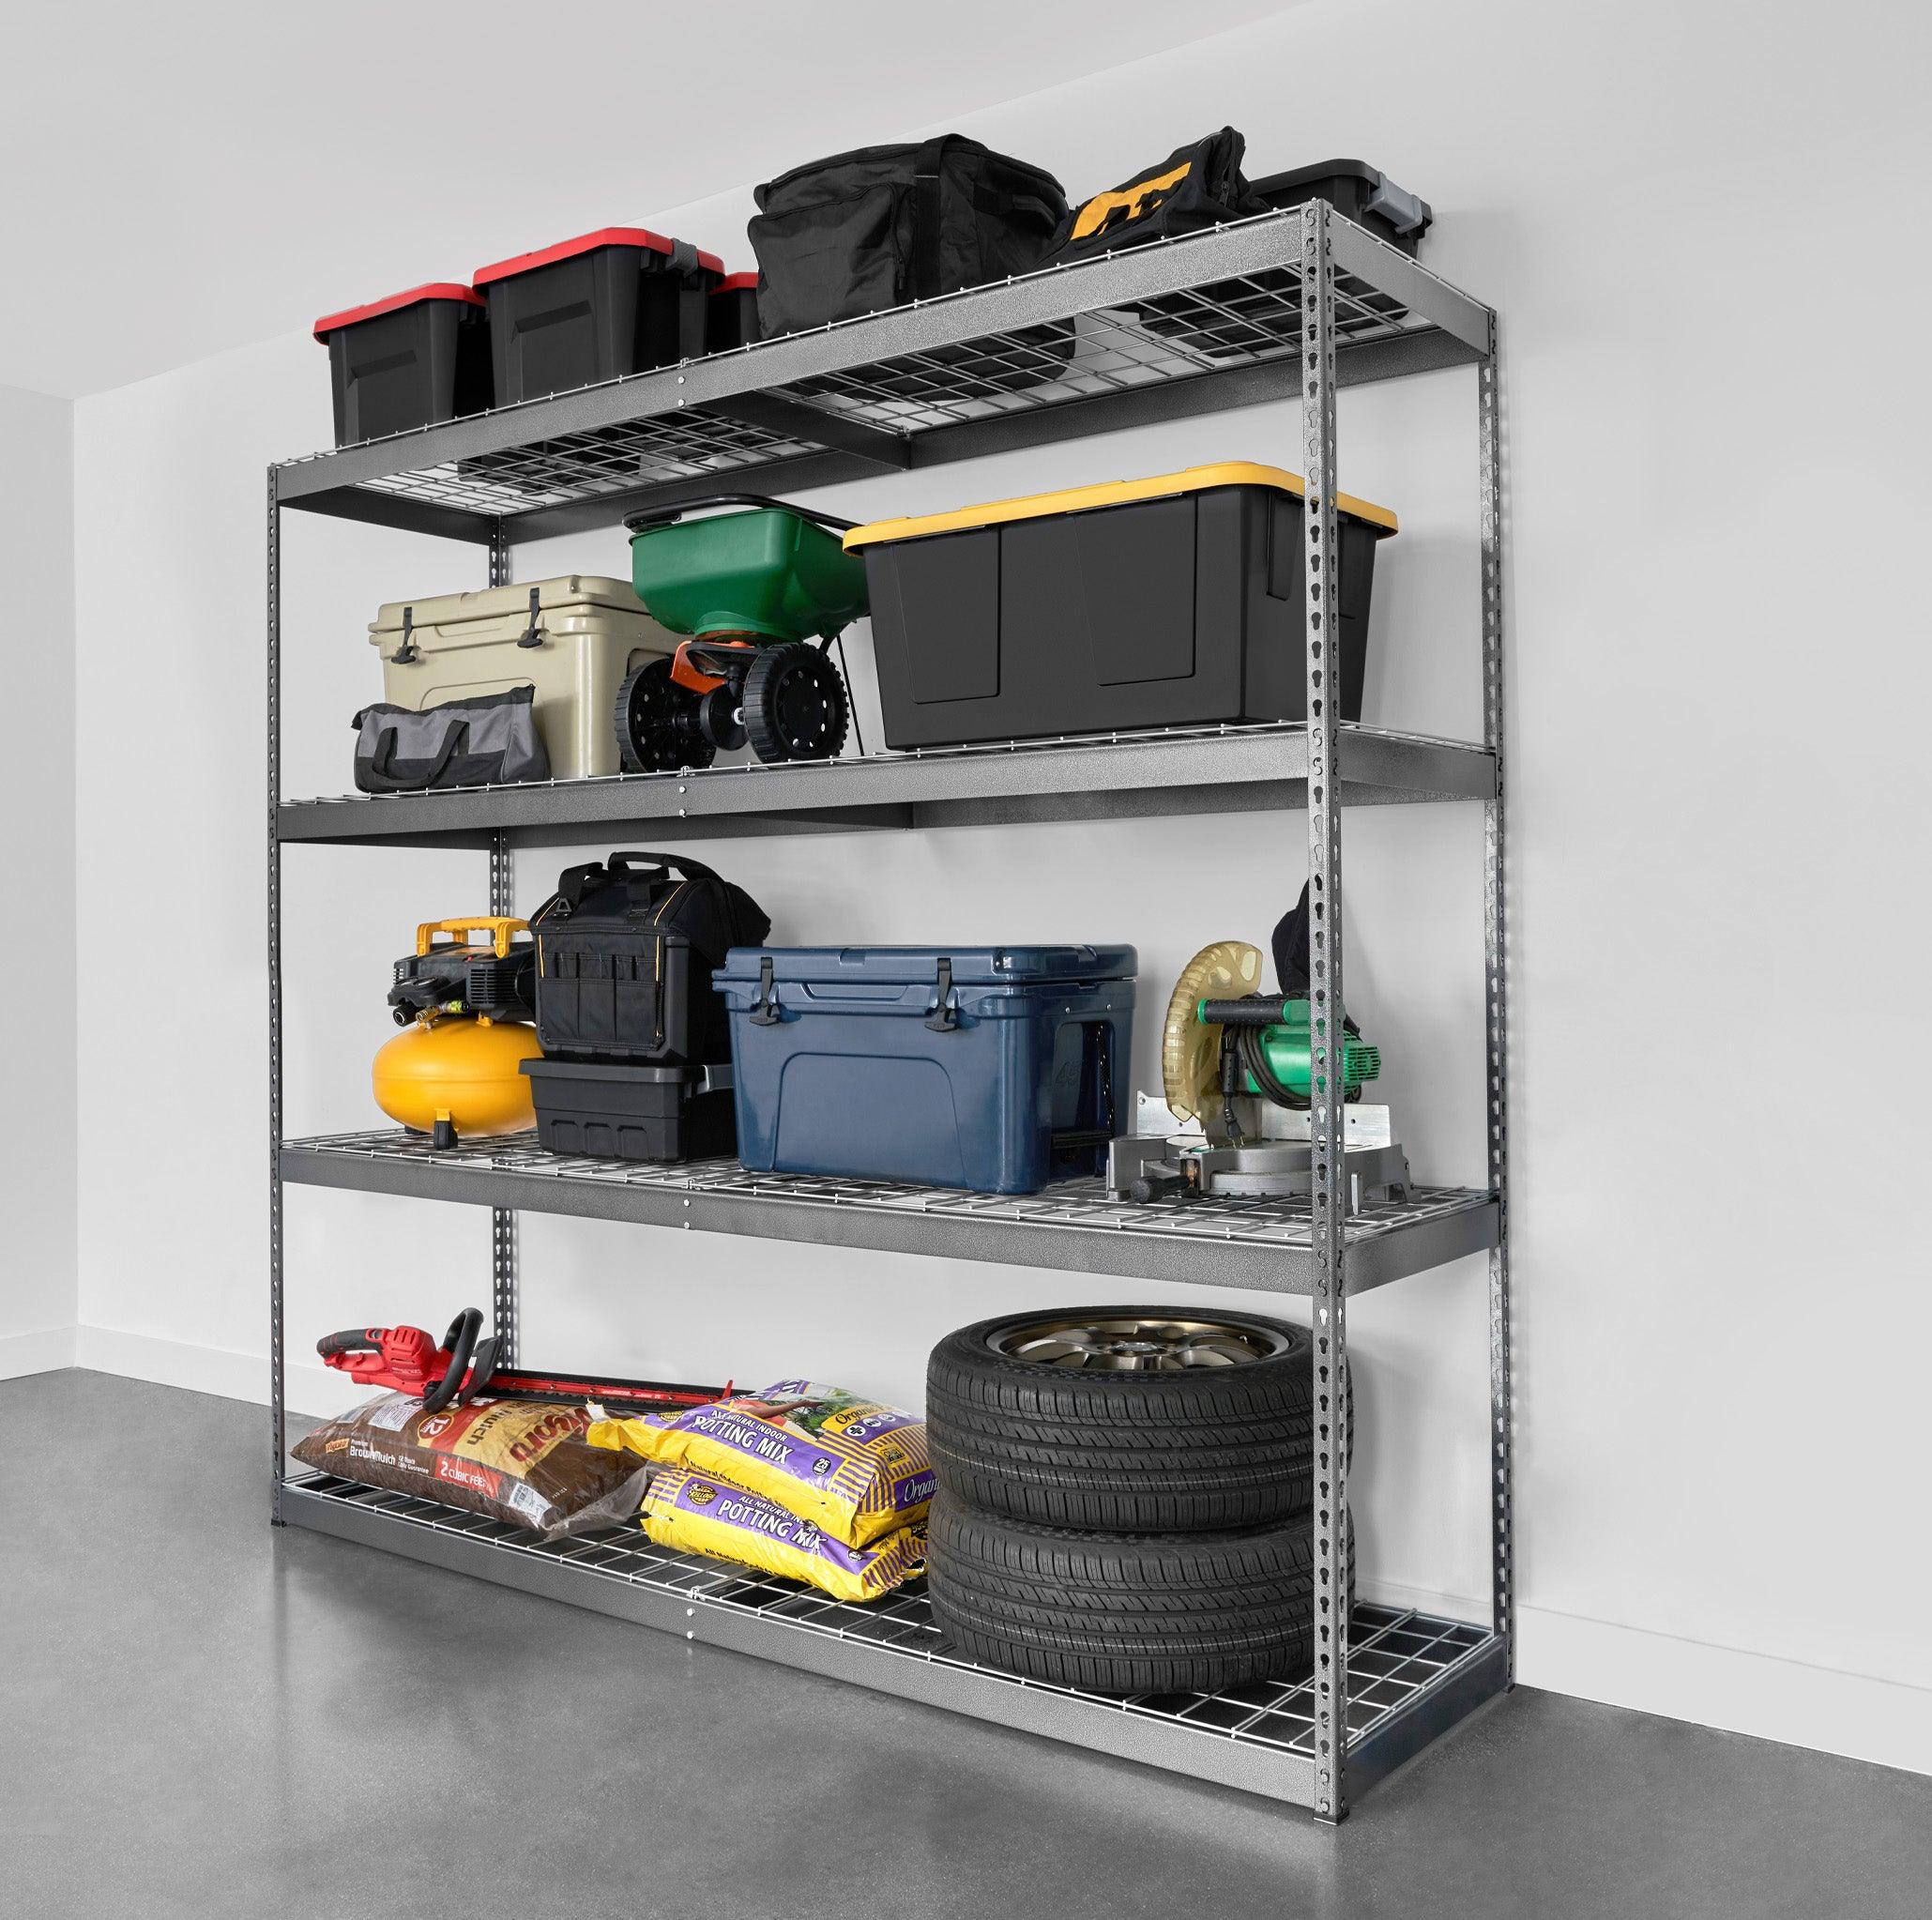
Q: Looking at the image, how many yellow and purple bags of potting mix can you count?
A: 2